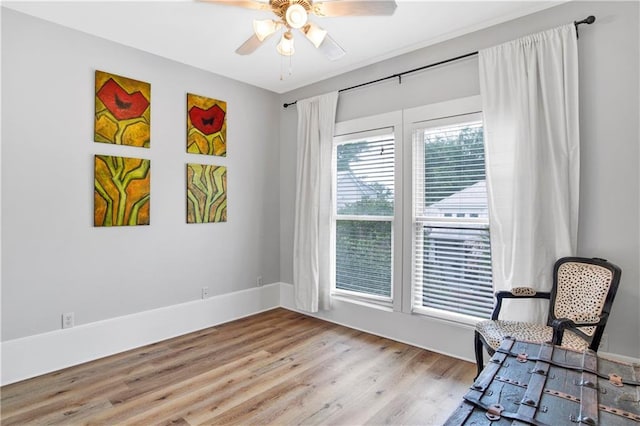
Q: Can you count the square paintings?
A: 4